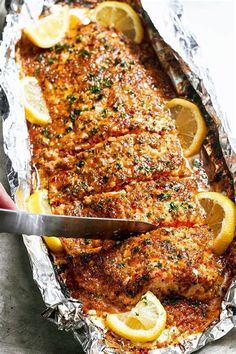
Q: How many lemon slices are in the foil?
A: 7